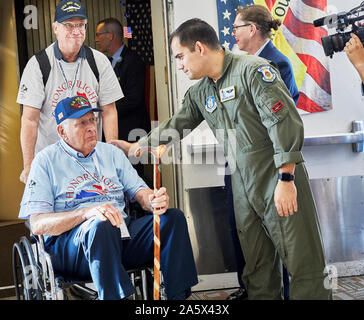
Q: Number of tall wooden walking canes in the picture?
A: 1